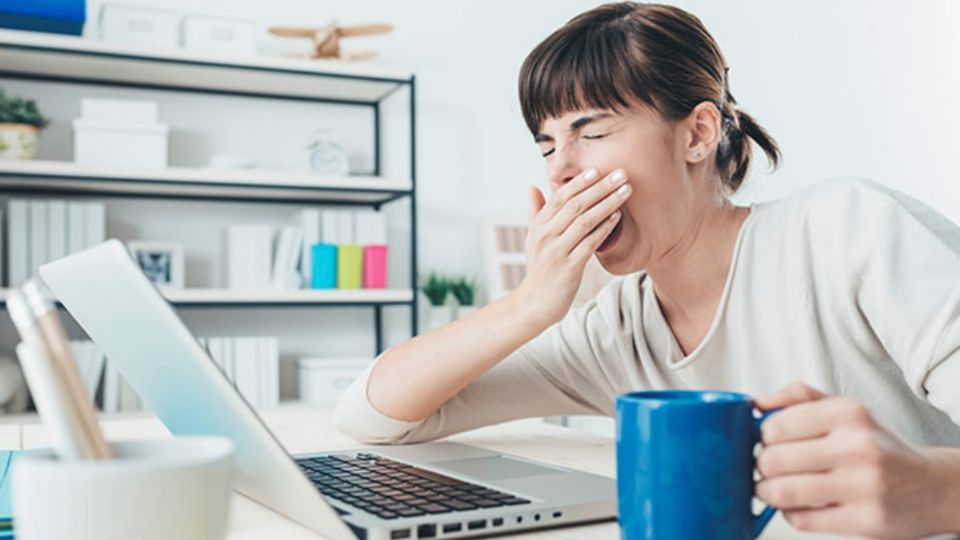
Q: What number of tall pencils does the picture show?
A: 2